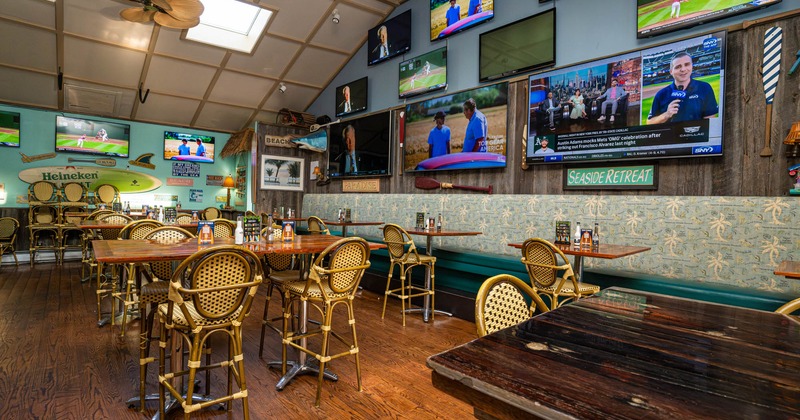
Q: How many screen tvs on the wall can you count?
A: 12